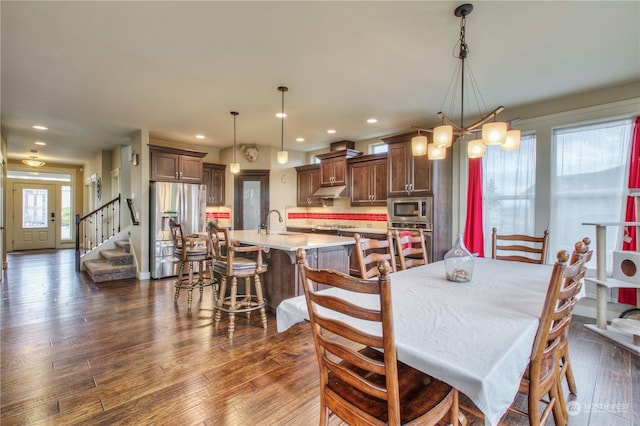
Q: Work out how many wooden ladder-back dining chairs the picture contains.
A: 6